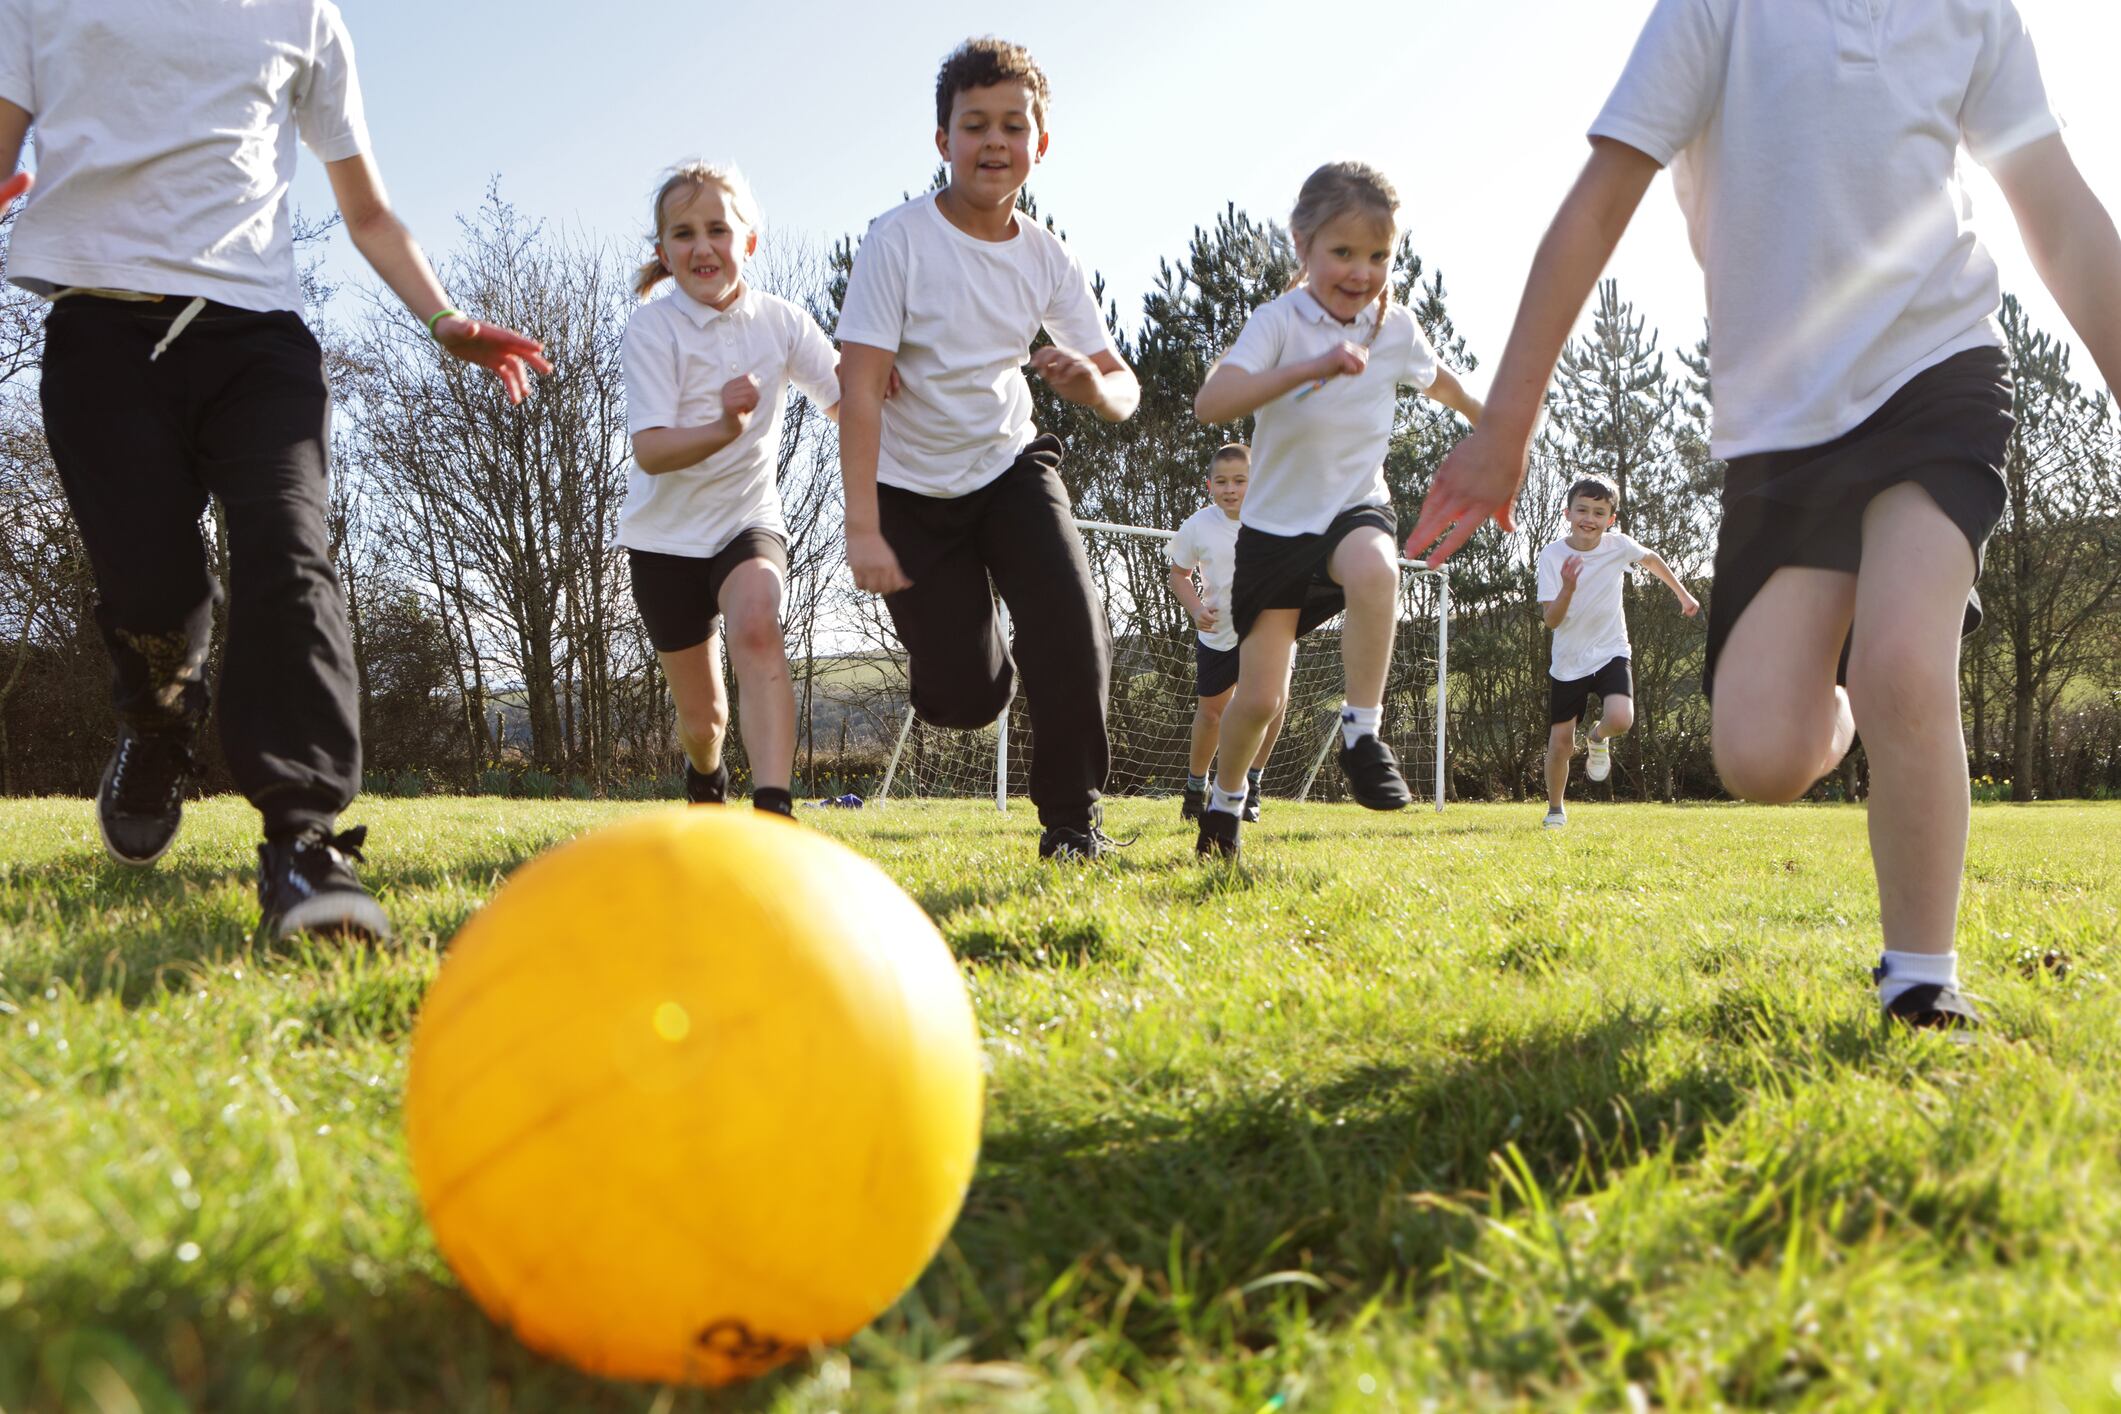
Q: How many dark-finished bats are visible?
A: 0